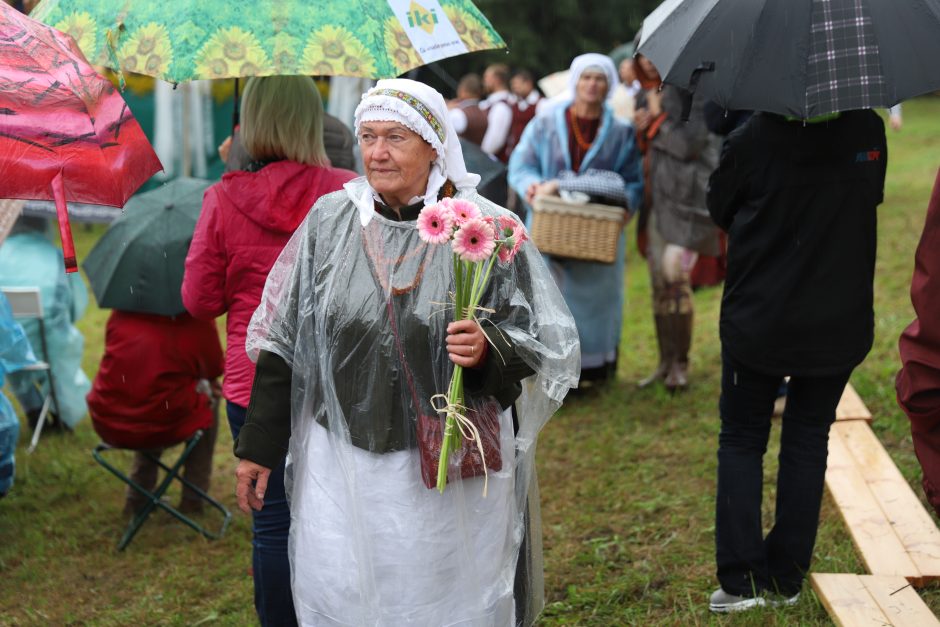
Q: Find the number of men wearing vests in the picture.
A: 3